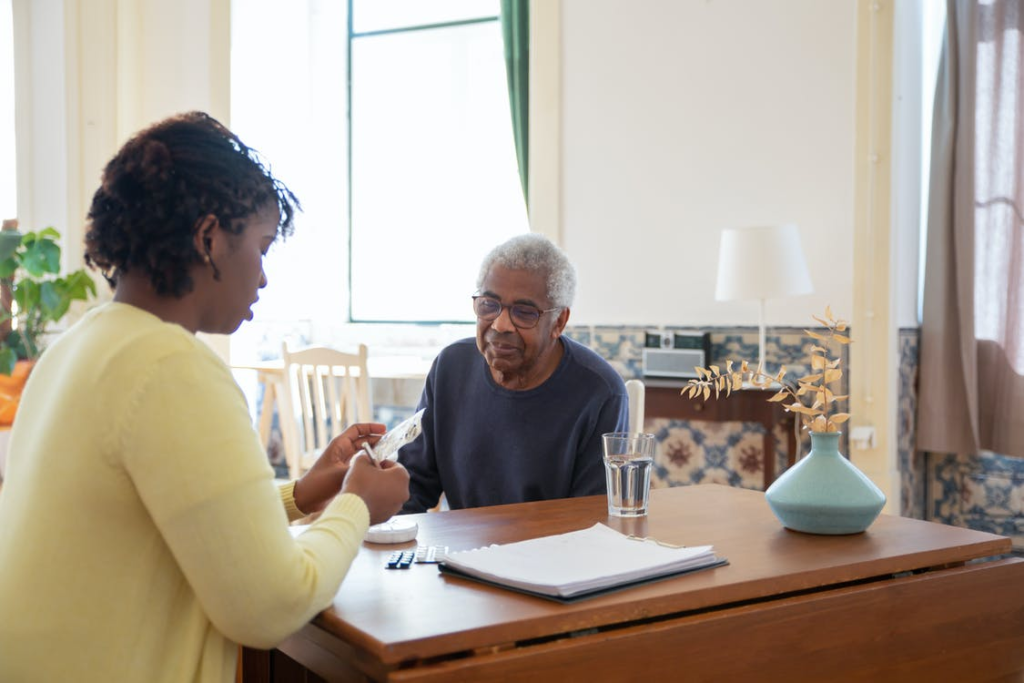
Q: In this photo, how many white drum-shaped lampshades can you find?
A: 1